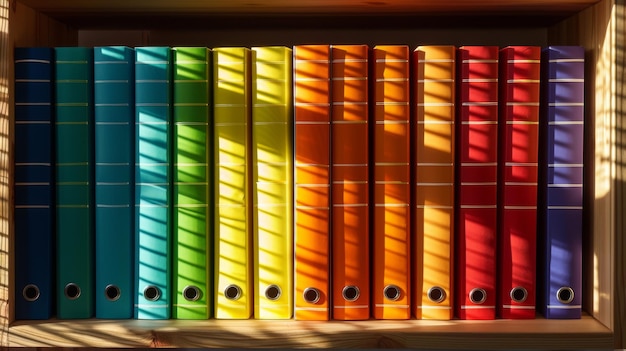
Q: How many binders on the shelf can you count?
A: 14